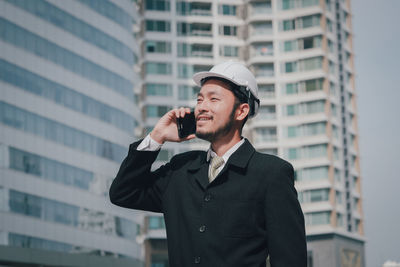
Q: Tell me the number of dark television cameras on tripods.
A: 0